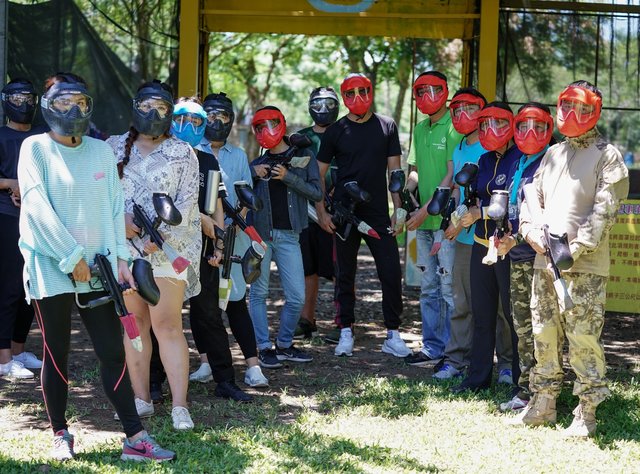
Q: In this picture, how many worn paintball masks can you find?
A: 13